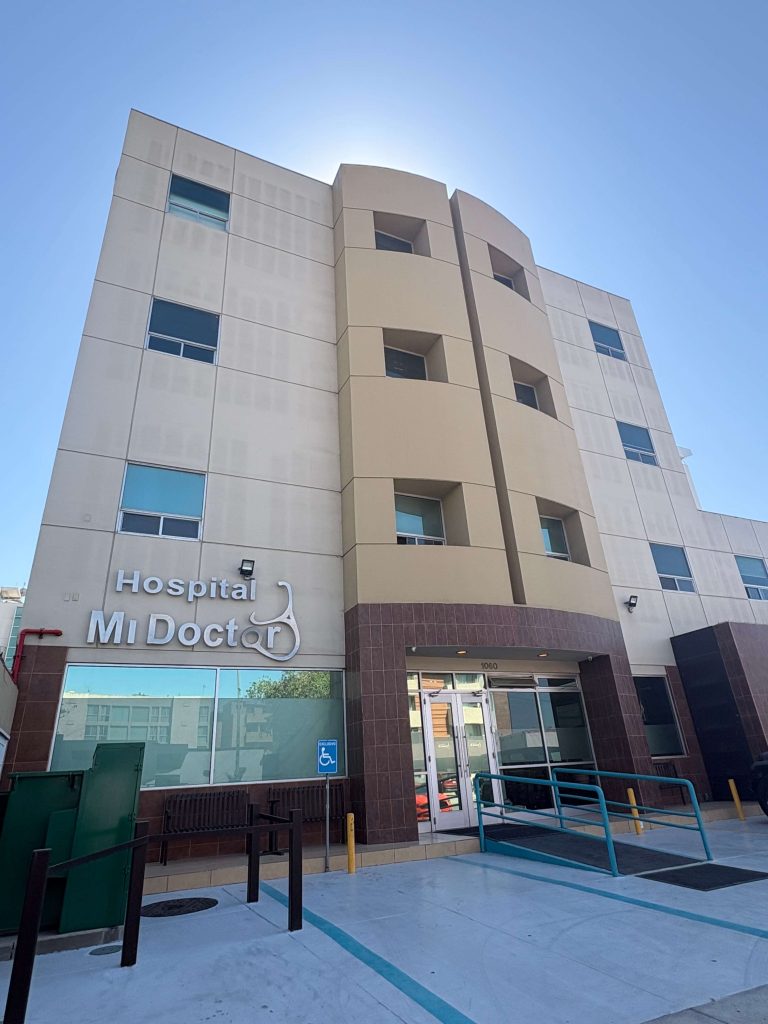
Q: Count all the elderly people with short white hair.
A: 0